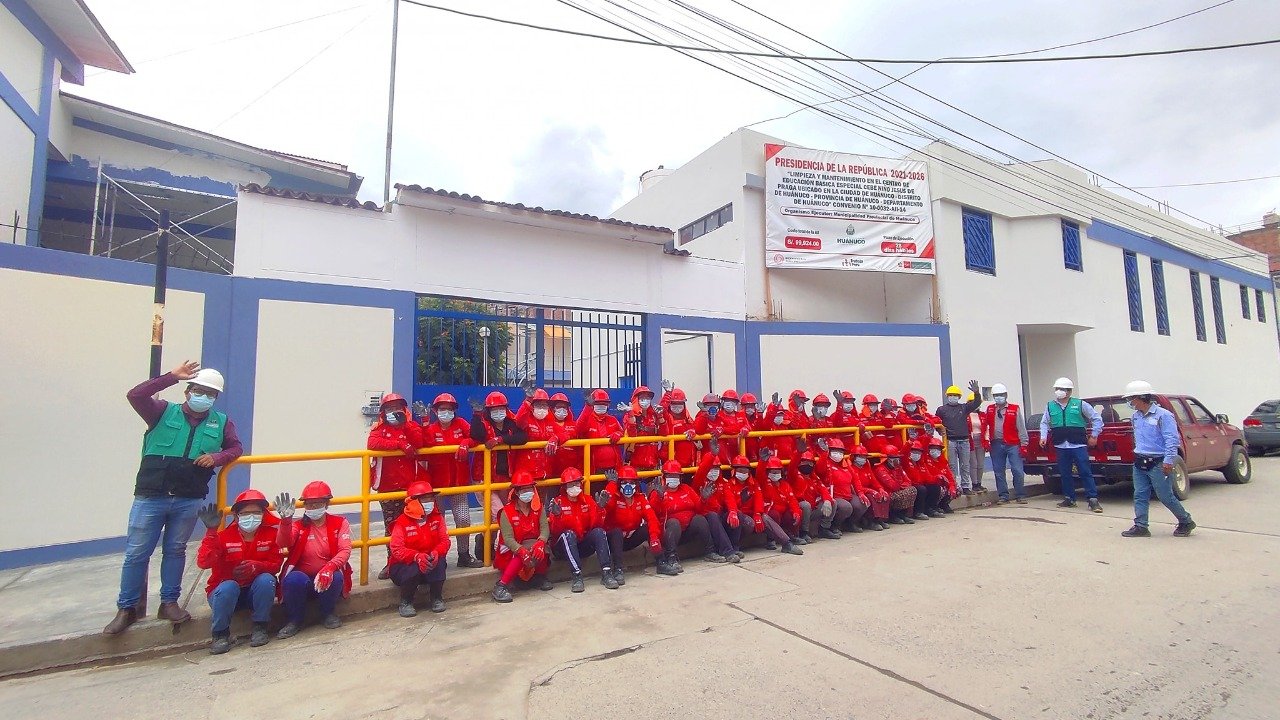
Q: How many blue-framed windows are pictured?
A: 8